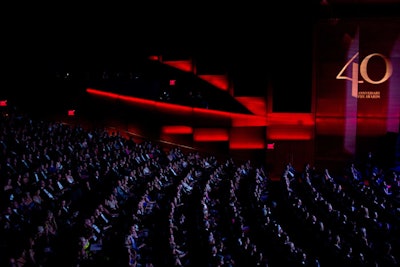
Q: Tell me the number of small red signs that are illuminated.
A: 4